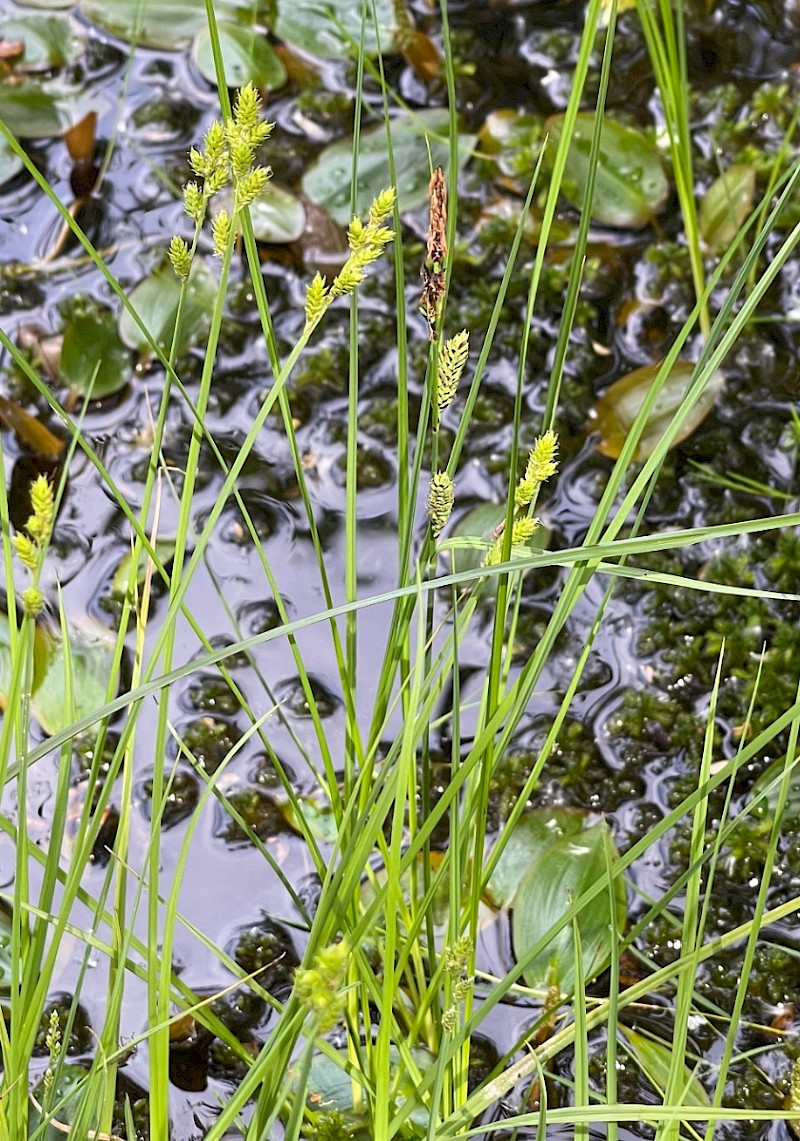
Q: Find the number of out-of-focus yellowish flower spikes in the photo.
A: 1